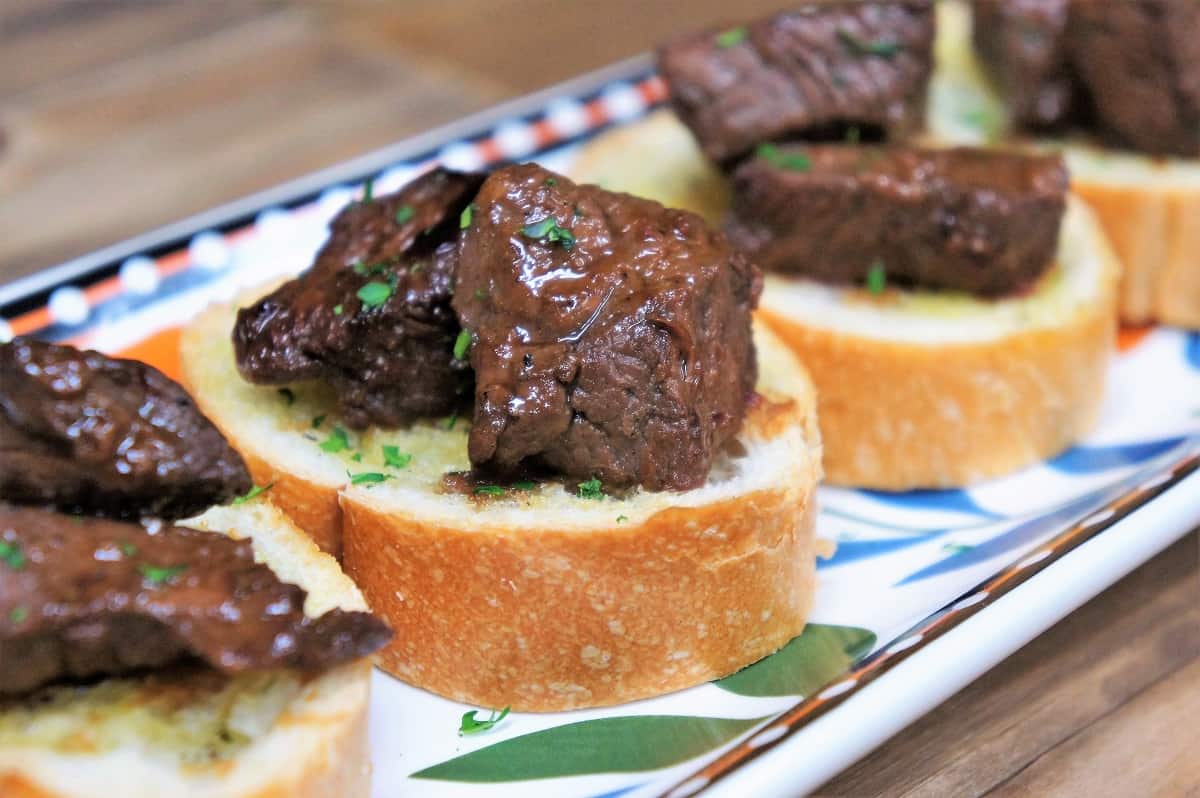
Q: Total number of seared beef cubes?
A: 8